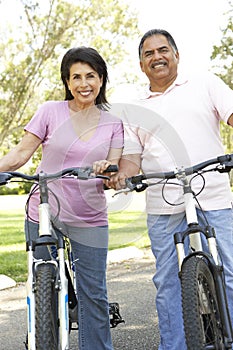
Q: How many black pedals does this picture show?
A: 1